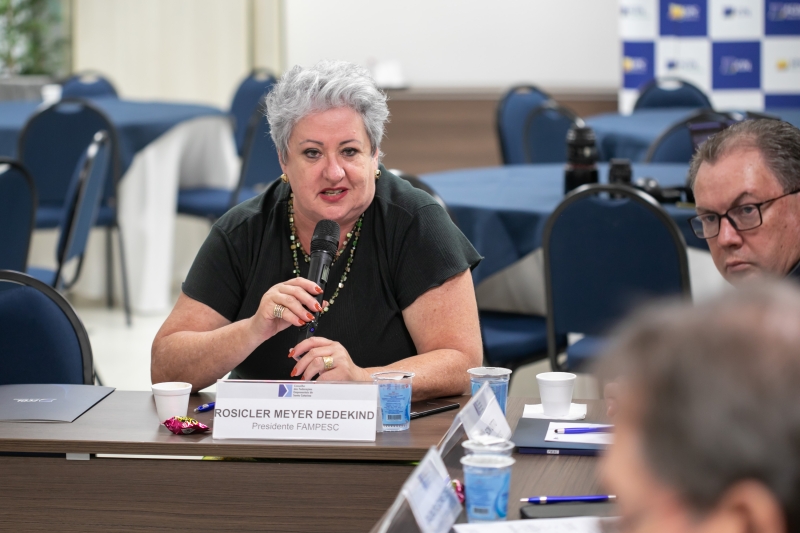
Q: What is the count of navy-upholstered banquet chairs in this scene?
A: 13